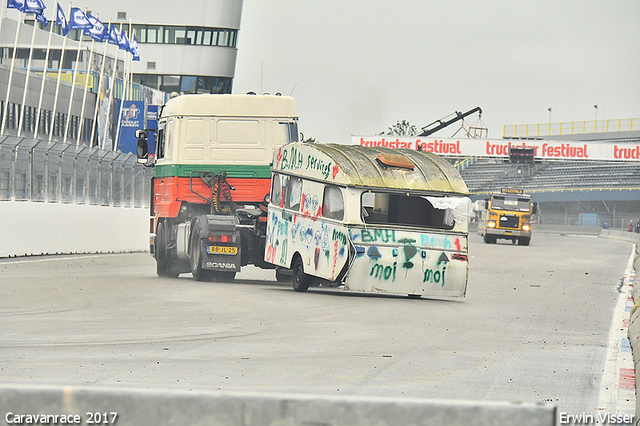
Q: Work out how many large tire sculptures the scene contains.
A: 0